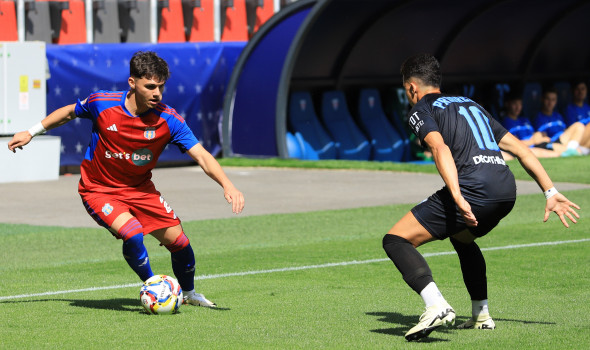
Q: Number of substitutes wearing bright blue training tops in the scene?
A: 3